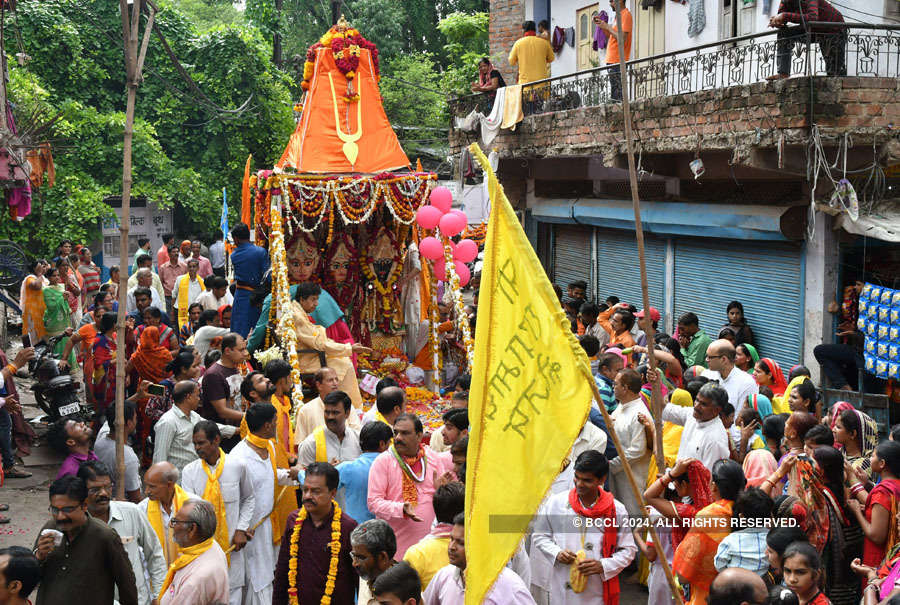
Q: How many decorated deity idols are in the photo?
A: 3